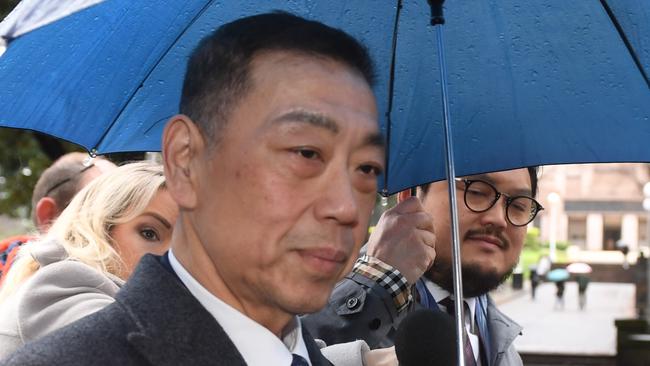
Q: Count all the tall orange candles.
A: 0